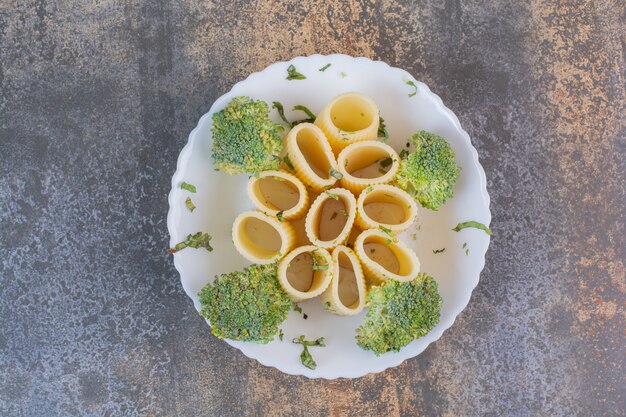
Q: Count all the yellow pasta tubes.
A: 10